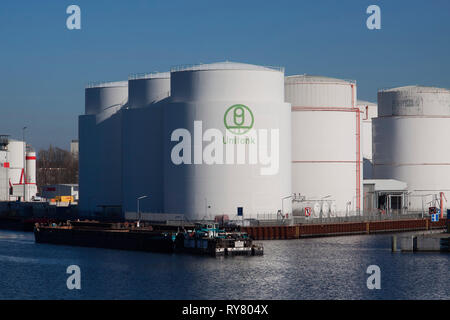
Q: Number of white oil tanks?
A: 6